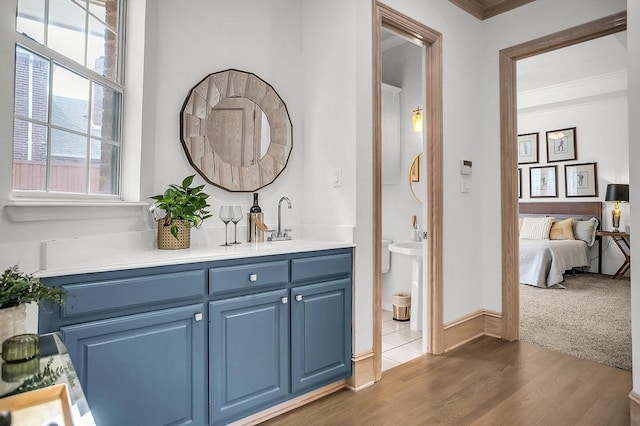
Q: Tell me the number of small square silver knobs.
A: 4